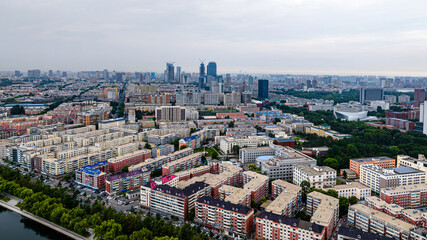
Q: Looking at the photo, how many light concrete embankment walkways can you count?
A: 1